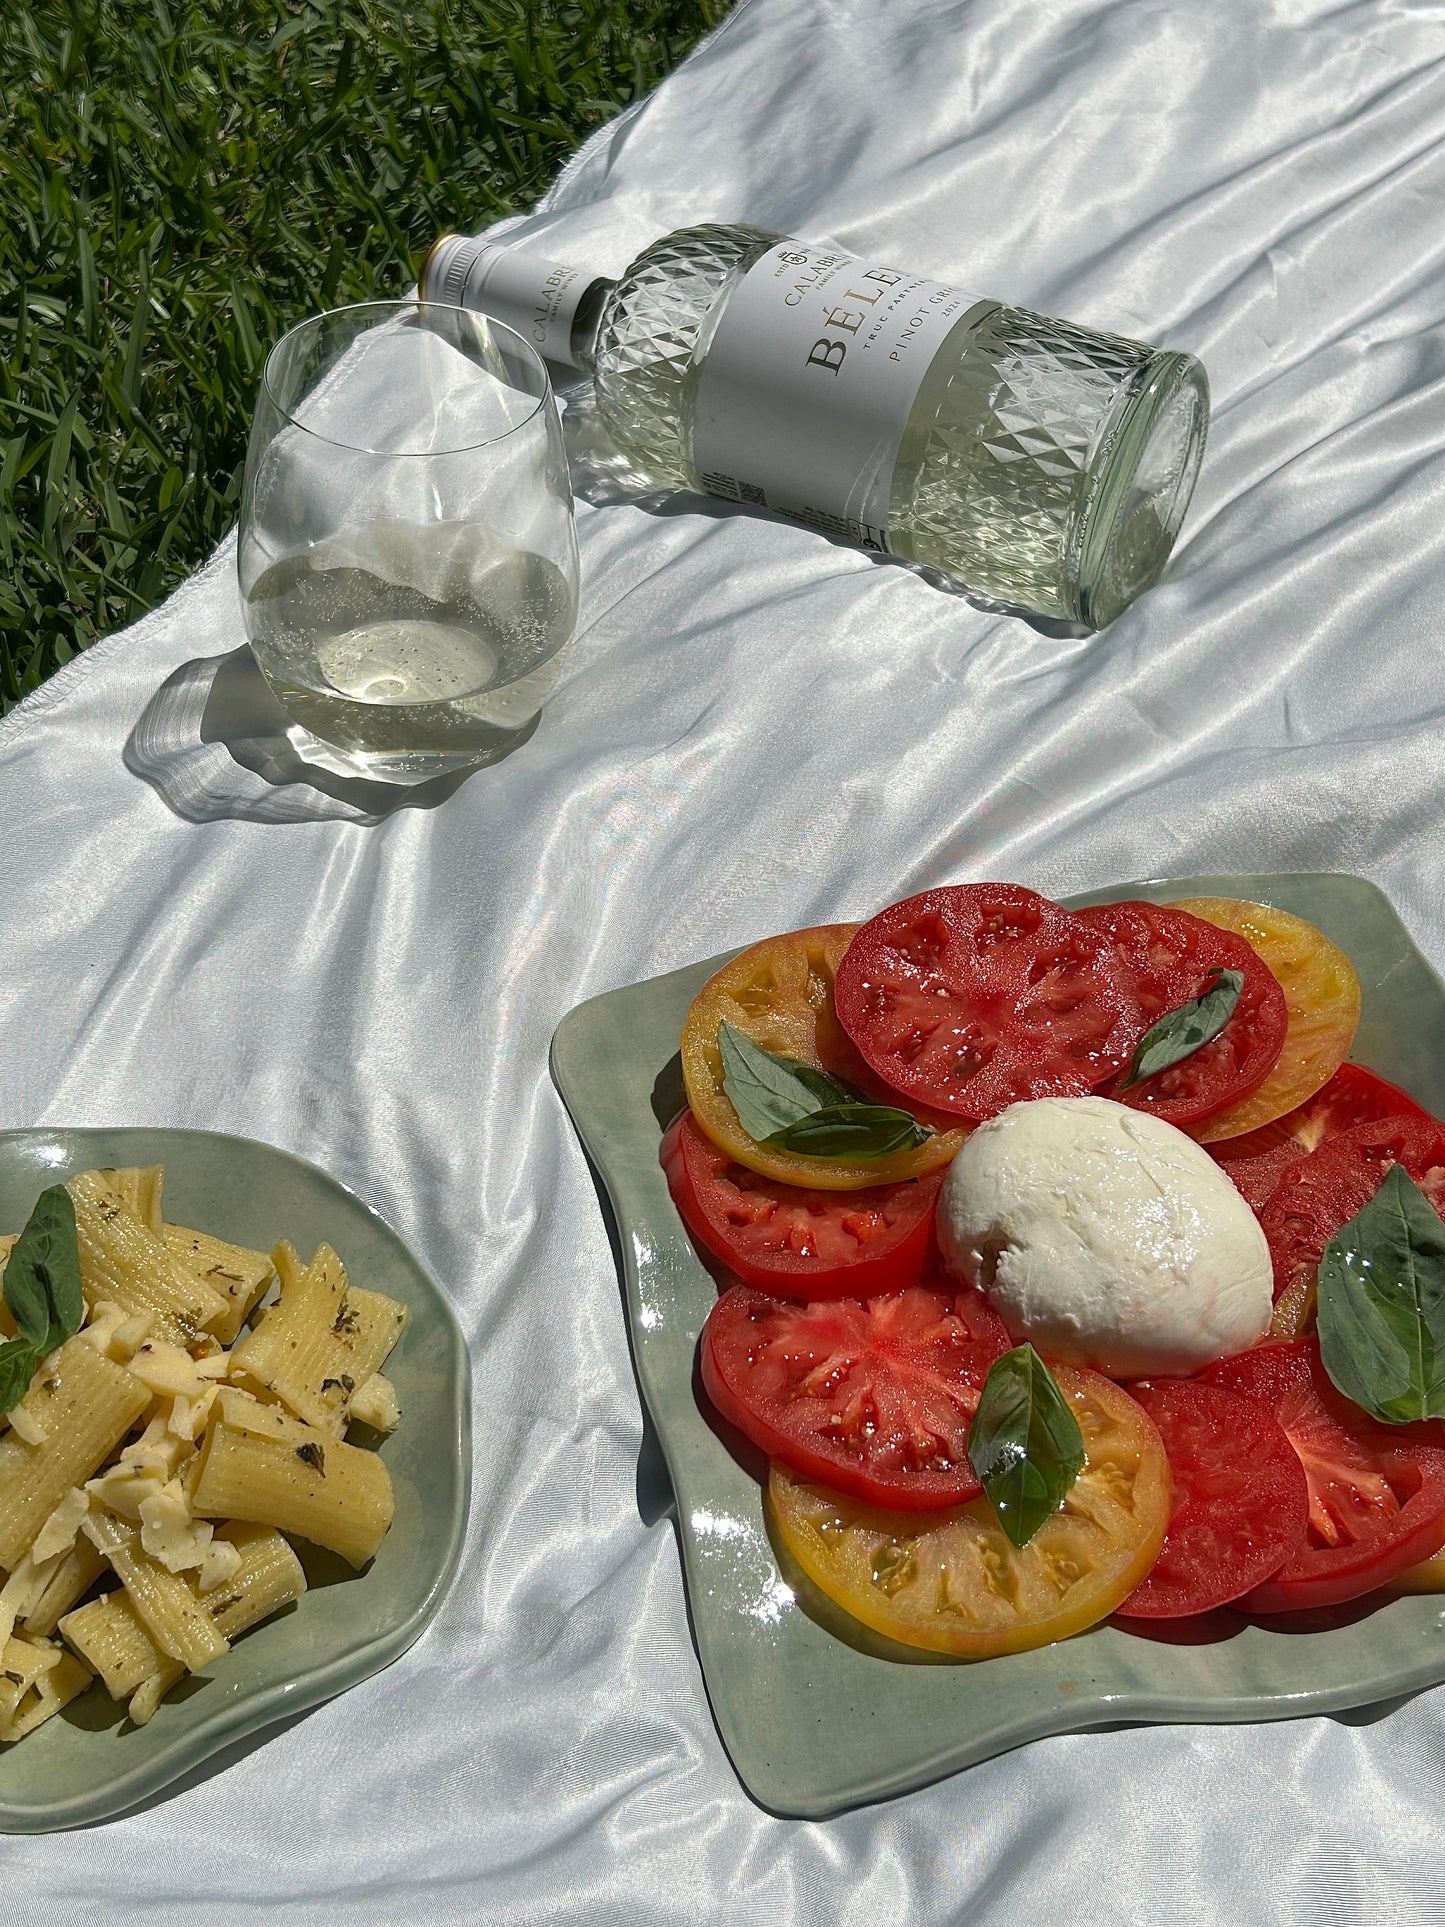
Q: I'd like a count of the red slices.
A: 8